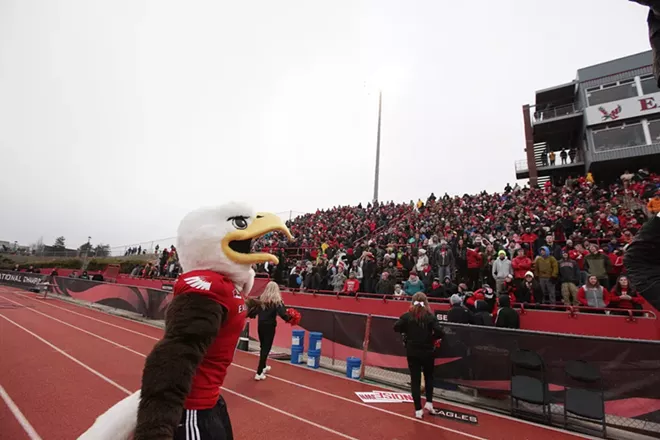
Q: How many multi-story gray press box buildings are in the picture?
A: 1